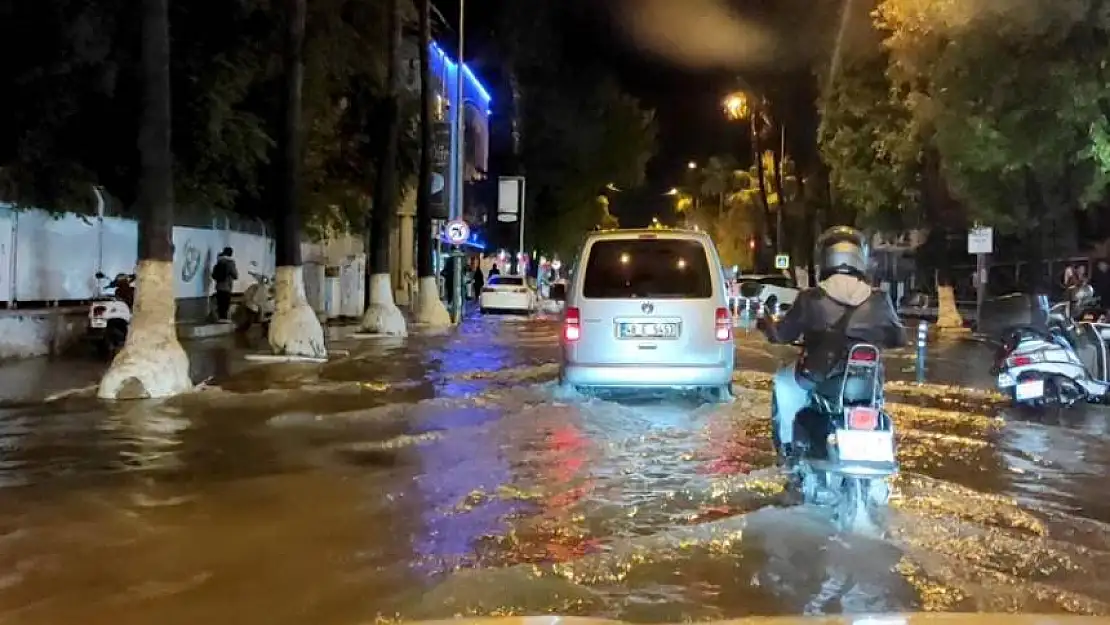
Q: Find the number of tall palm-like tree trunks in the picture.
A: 4